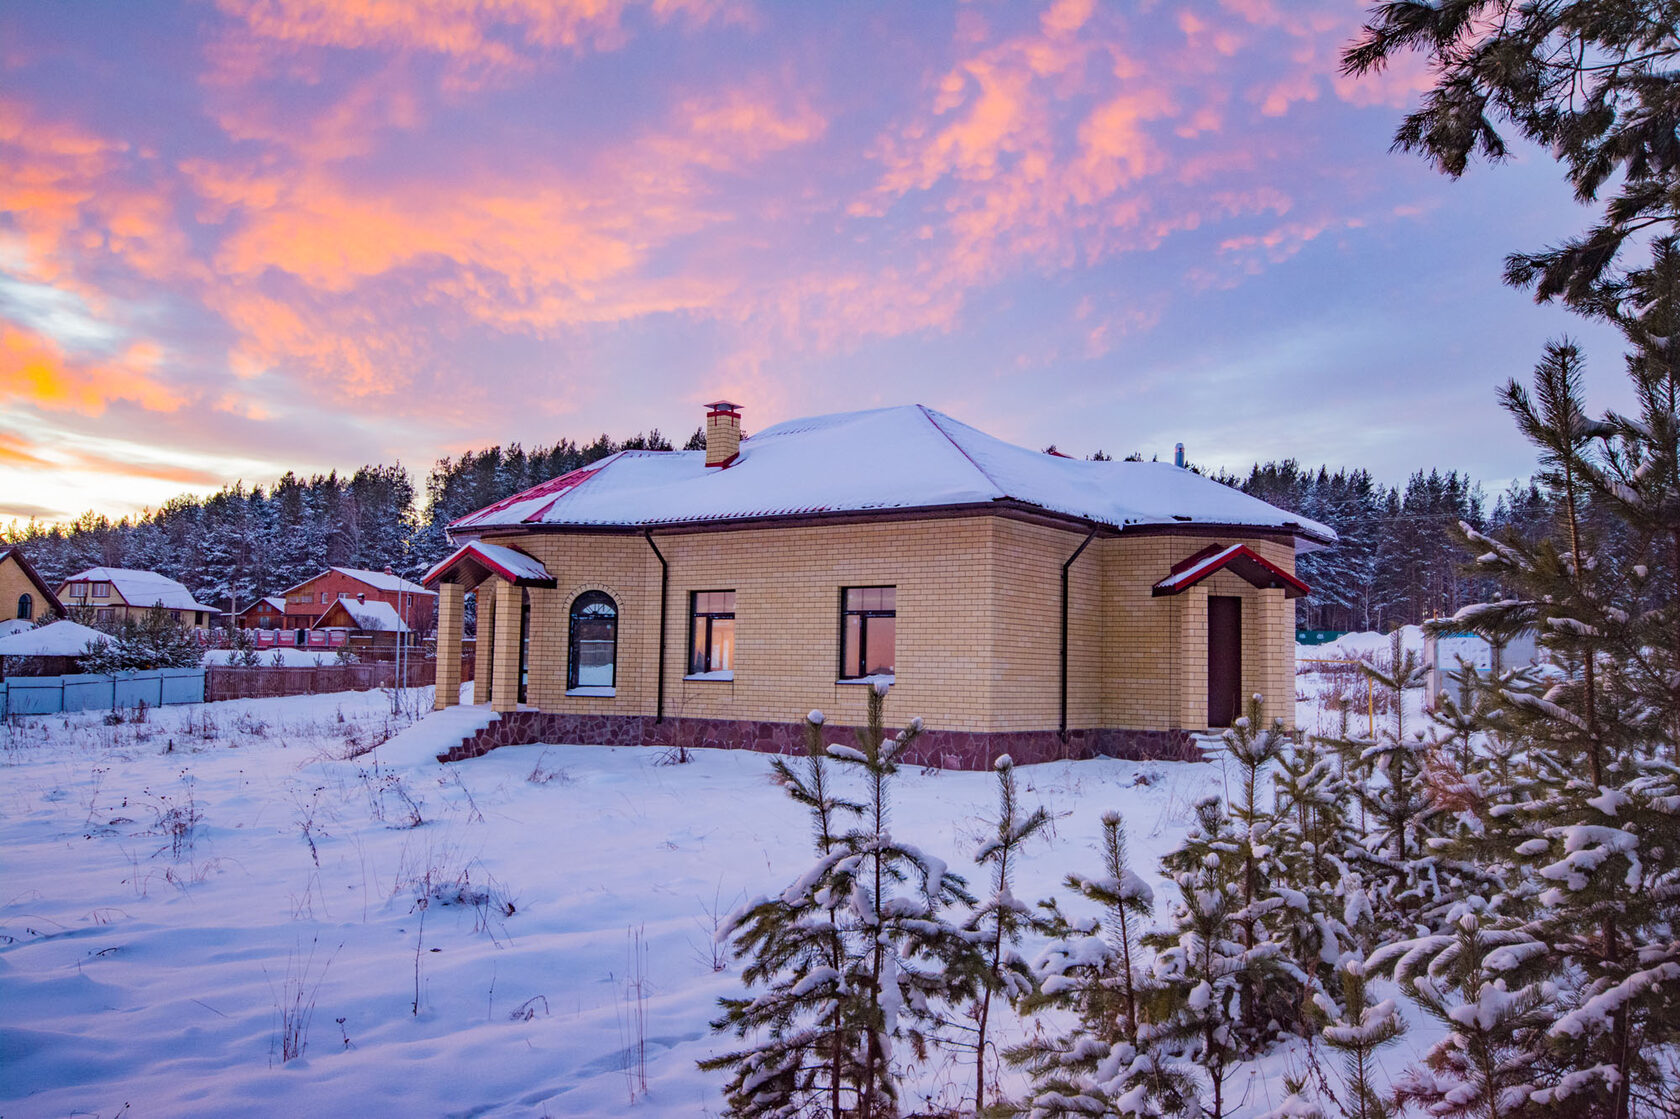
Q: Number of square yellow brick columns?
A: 4